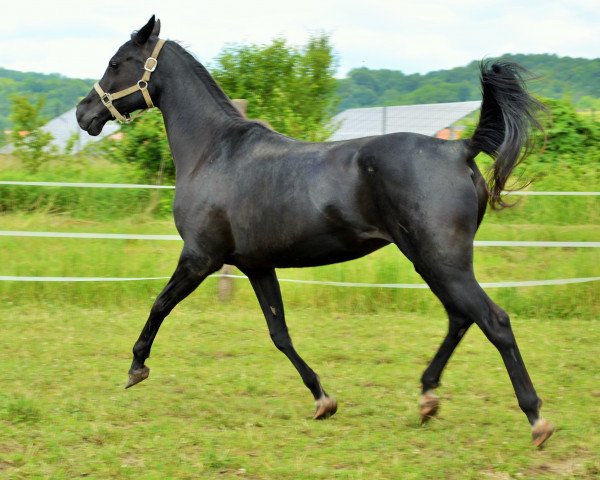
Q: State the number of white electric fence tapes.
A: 3